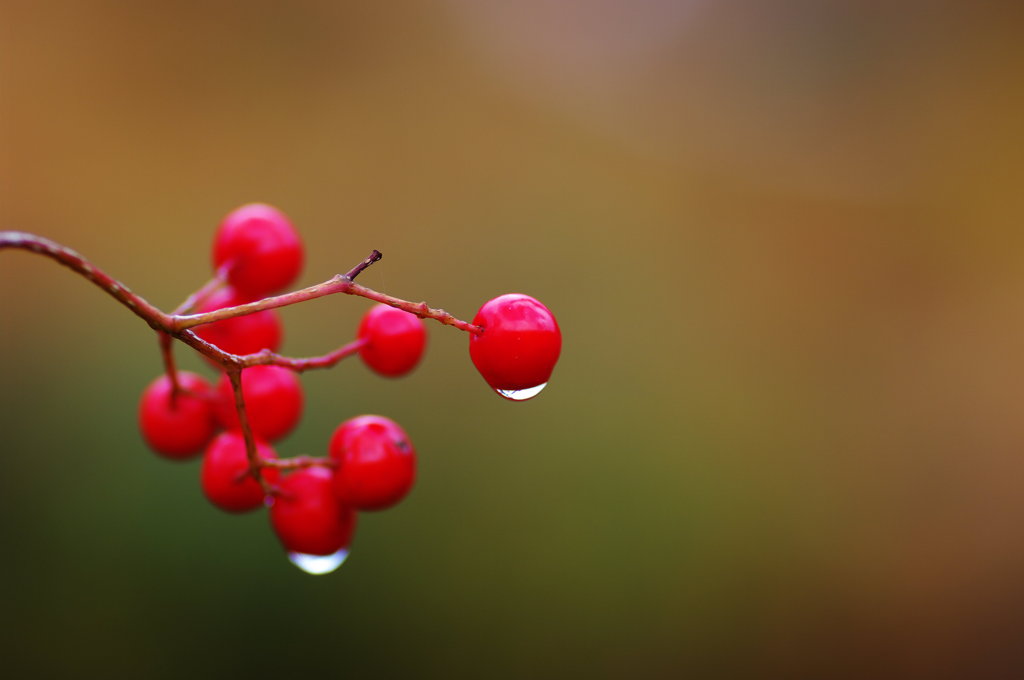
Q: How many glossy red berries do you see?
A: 9